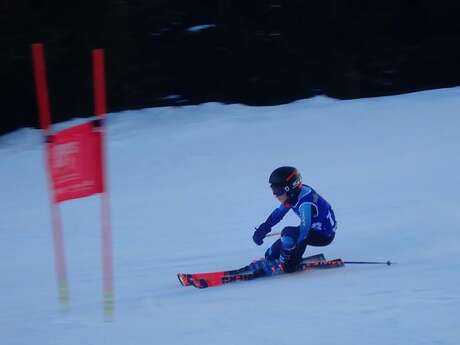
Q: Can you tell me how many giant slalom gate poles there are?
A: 2